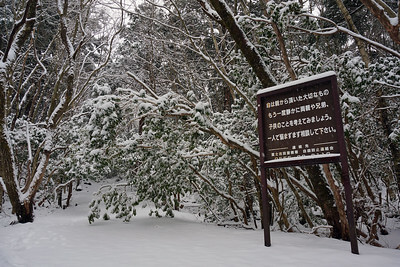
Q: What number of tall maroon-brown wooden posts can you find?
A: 2